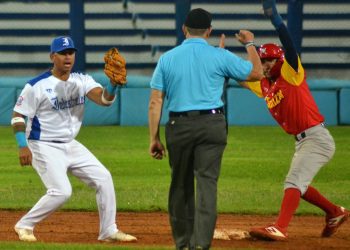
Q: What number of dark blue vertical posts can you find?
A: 3